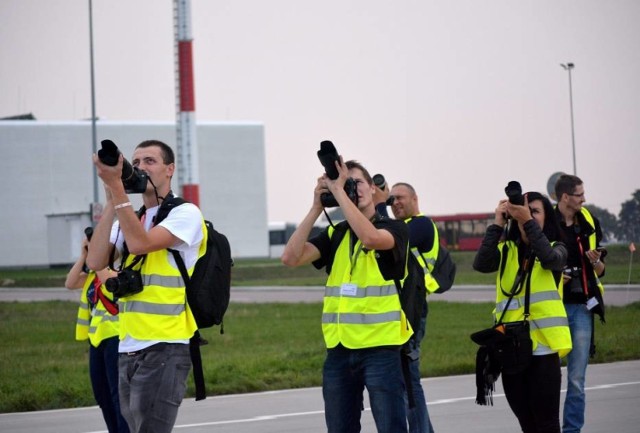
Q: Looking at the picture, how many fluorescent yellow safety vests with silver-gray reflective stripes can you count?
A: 6